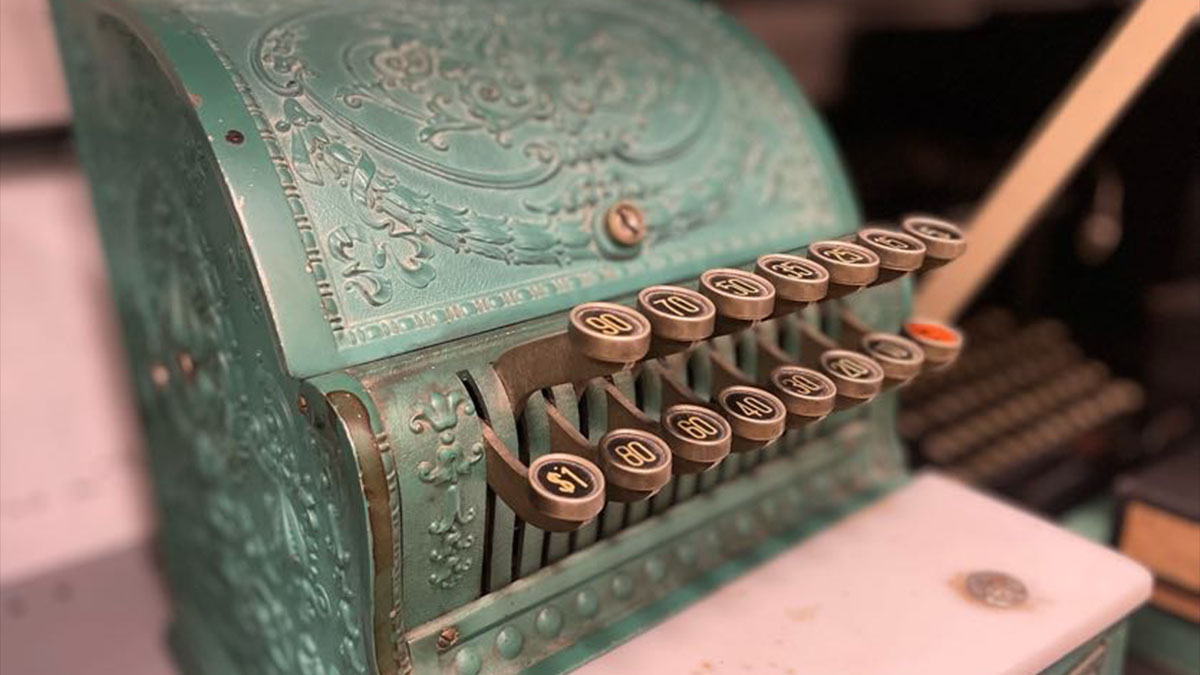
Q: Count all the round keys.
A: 15